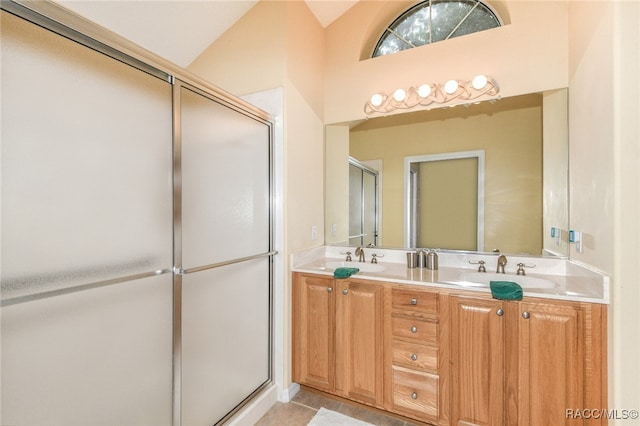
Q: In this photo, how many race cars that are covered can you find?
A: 0